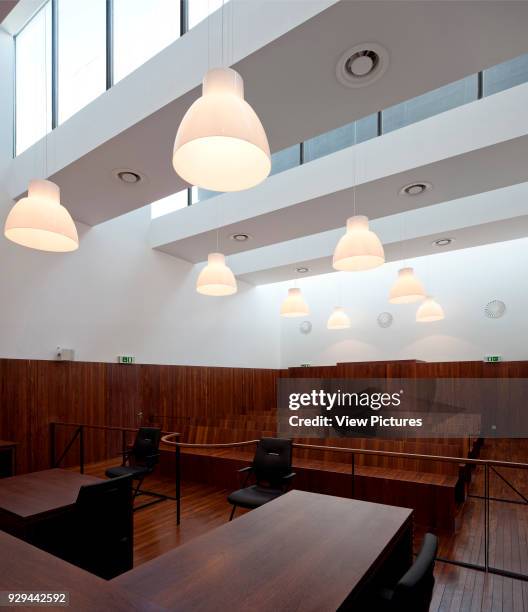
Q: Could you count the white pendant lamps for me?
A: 8